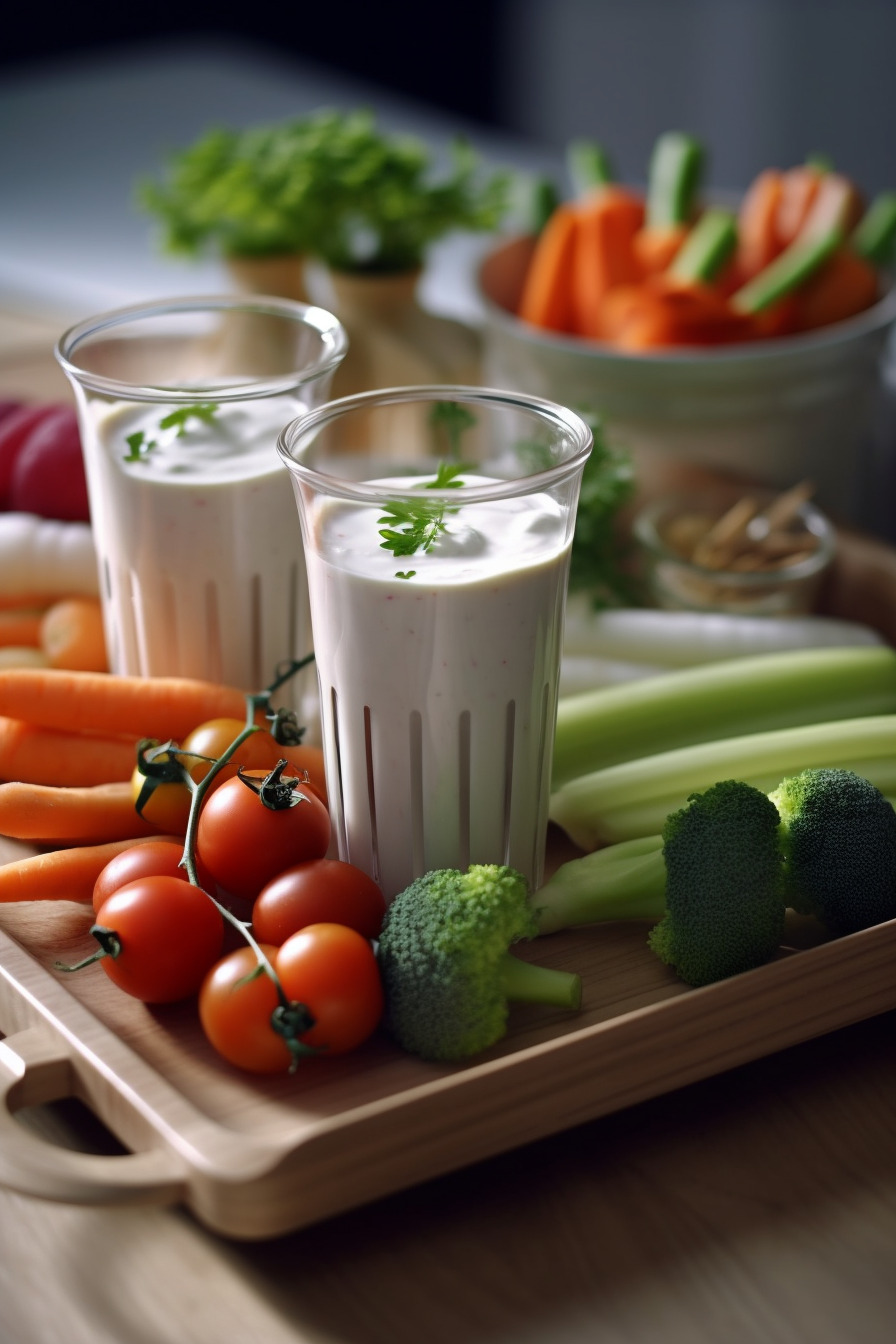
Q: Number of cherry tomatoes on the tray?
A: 8